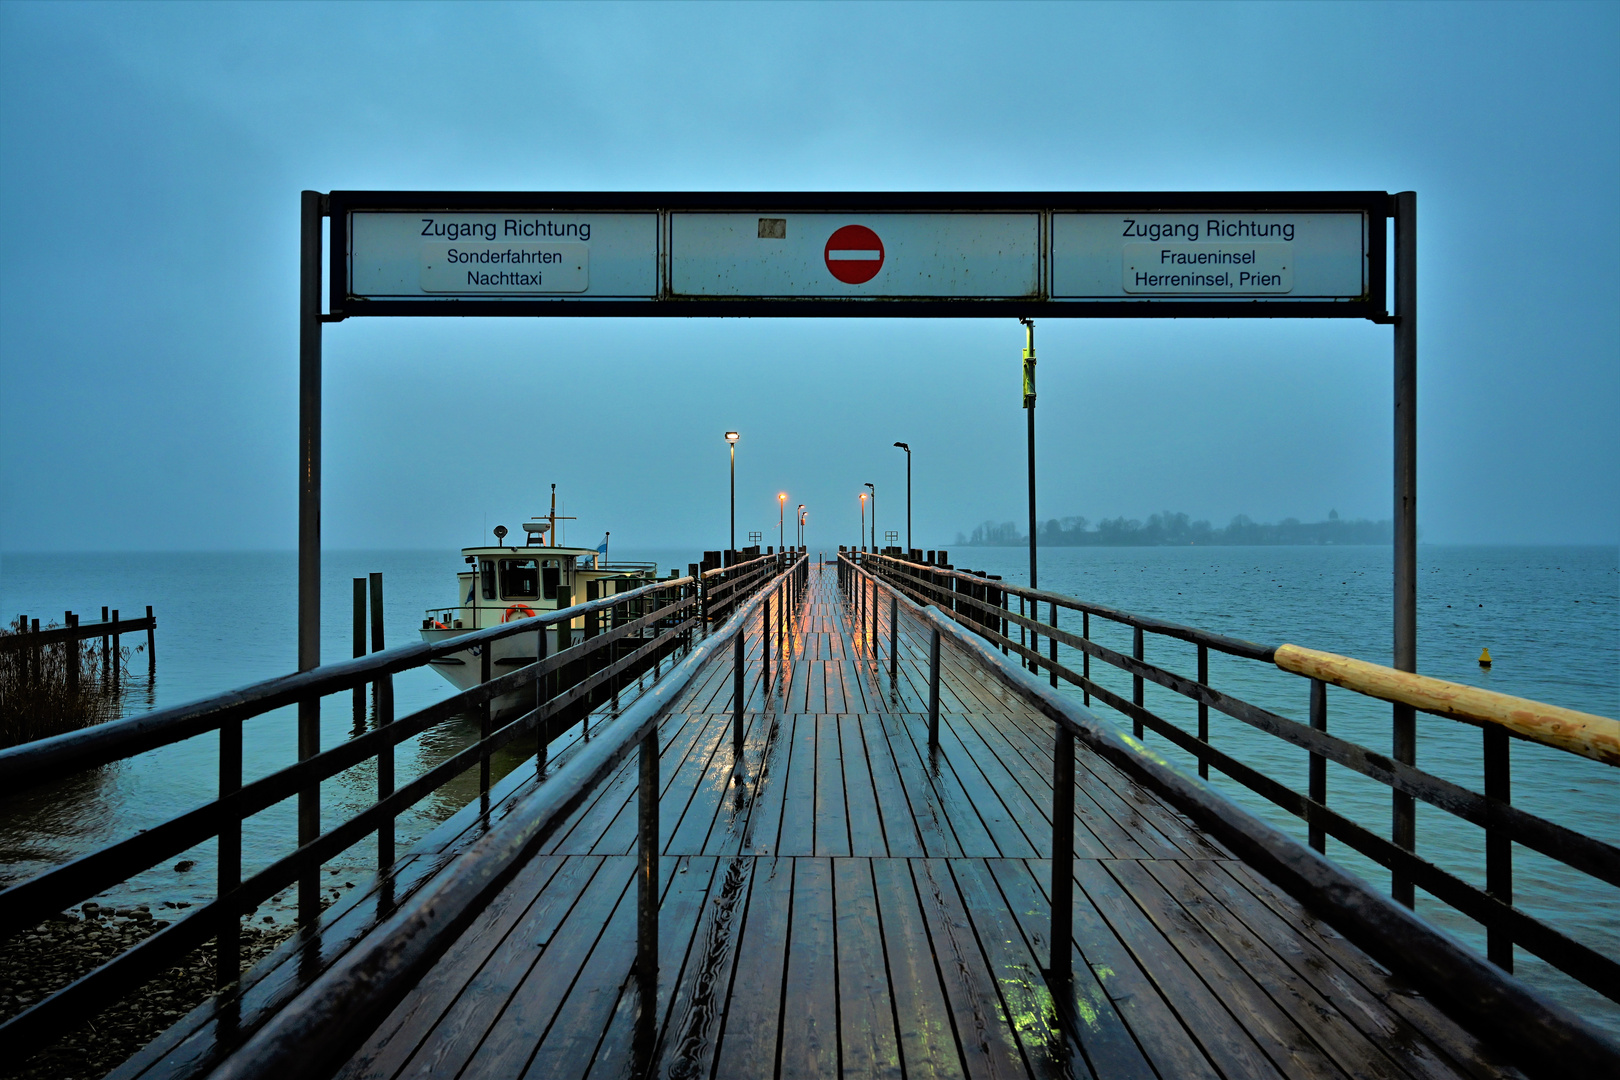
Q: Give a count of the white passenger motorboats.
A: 1